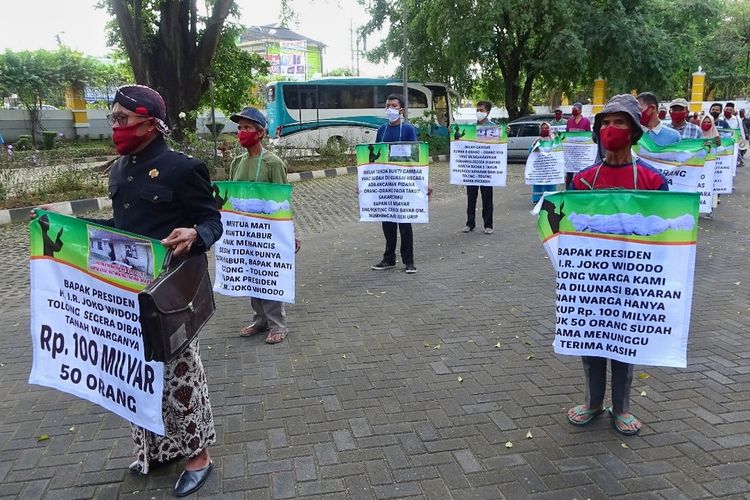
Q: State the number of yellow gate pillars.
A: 3